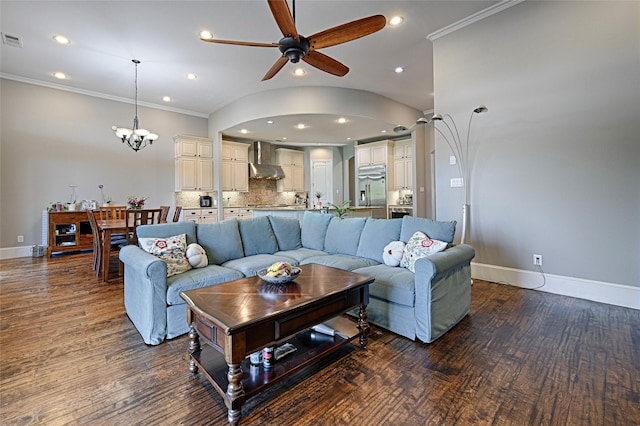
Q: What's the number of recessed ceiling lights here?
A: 15